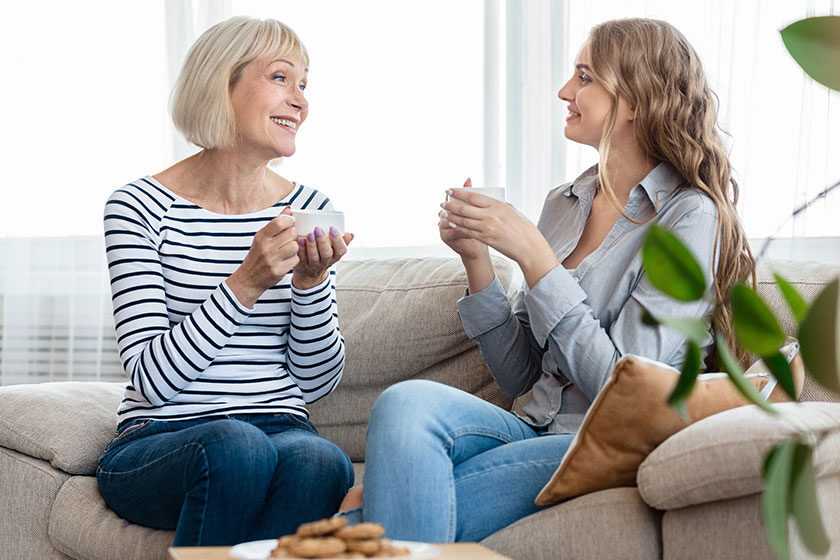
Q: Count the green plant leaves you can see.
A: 11